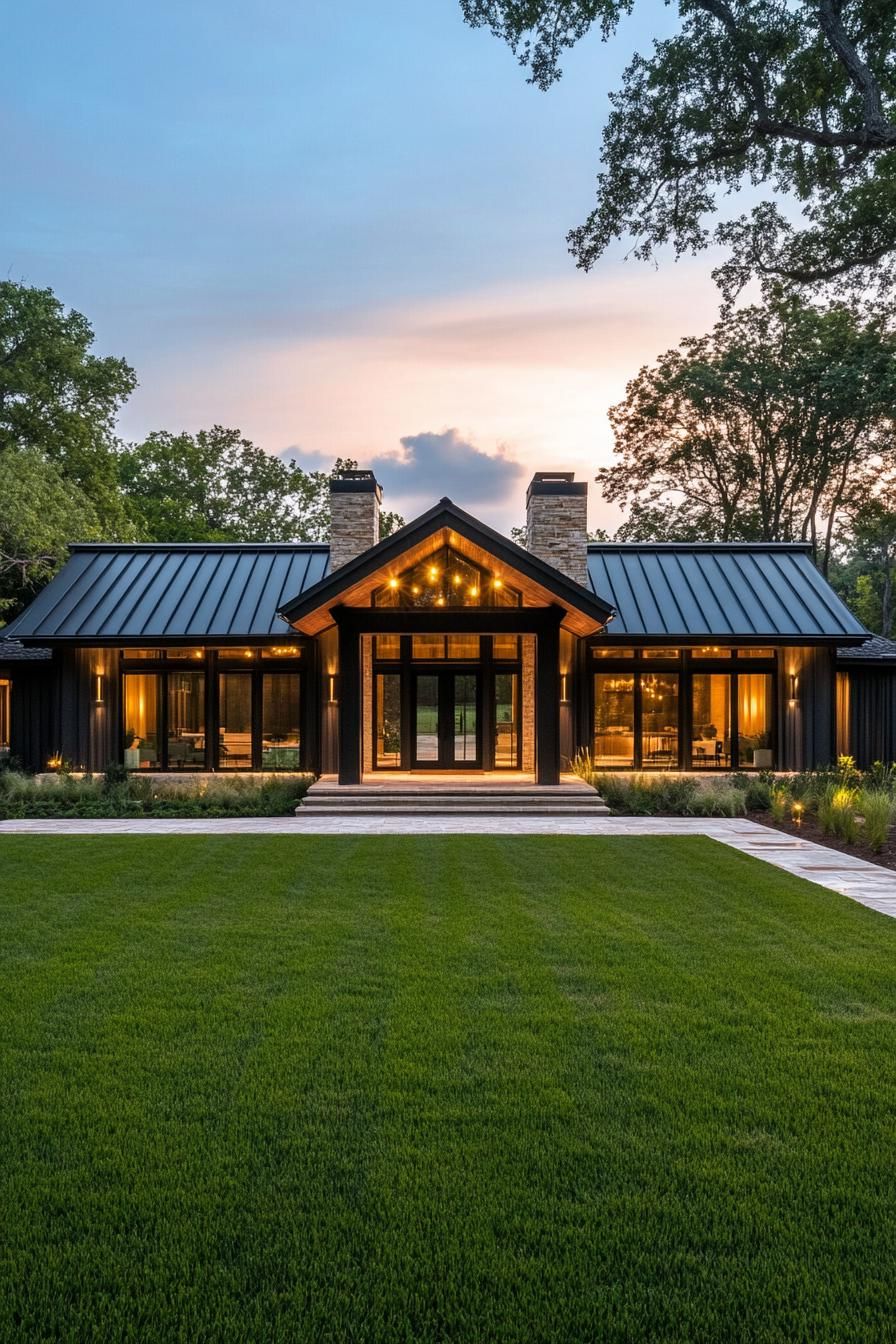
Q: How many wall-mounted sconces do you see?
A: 4